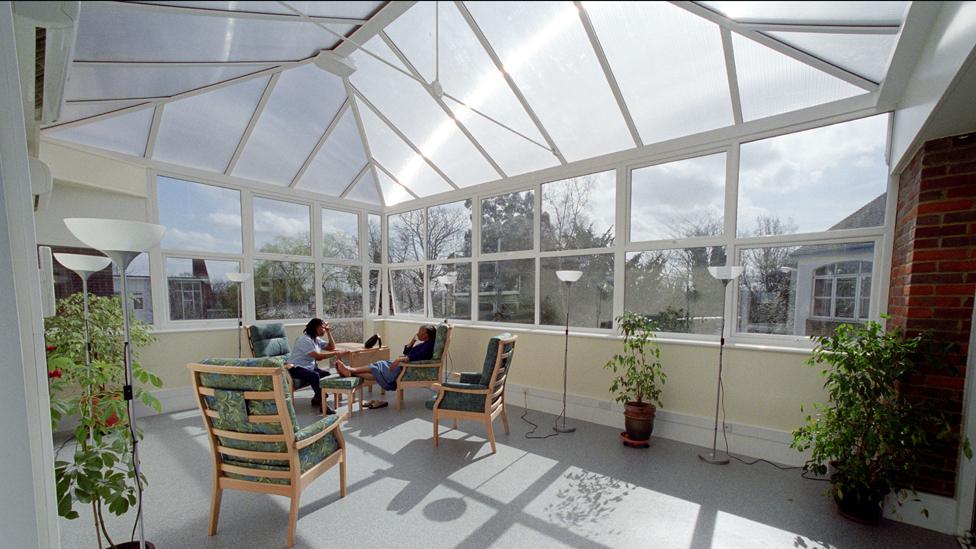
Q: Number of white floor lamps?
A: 6